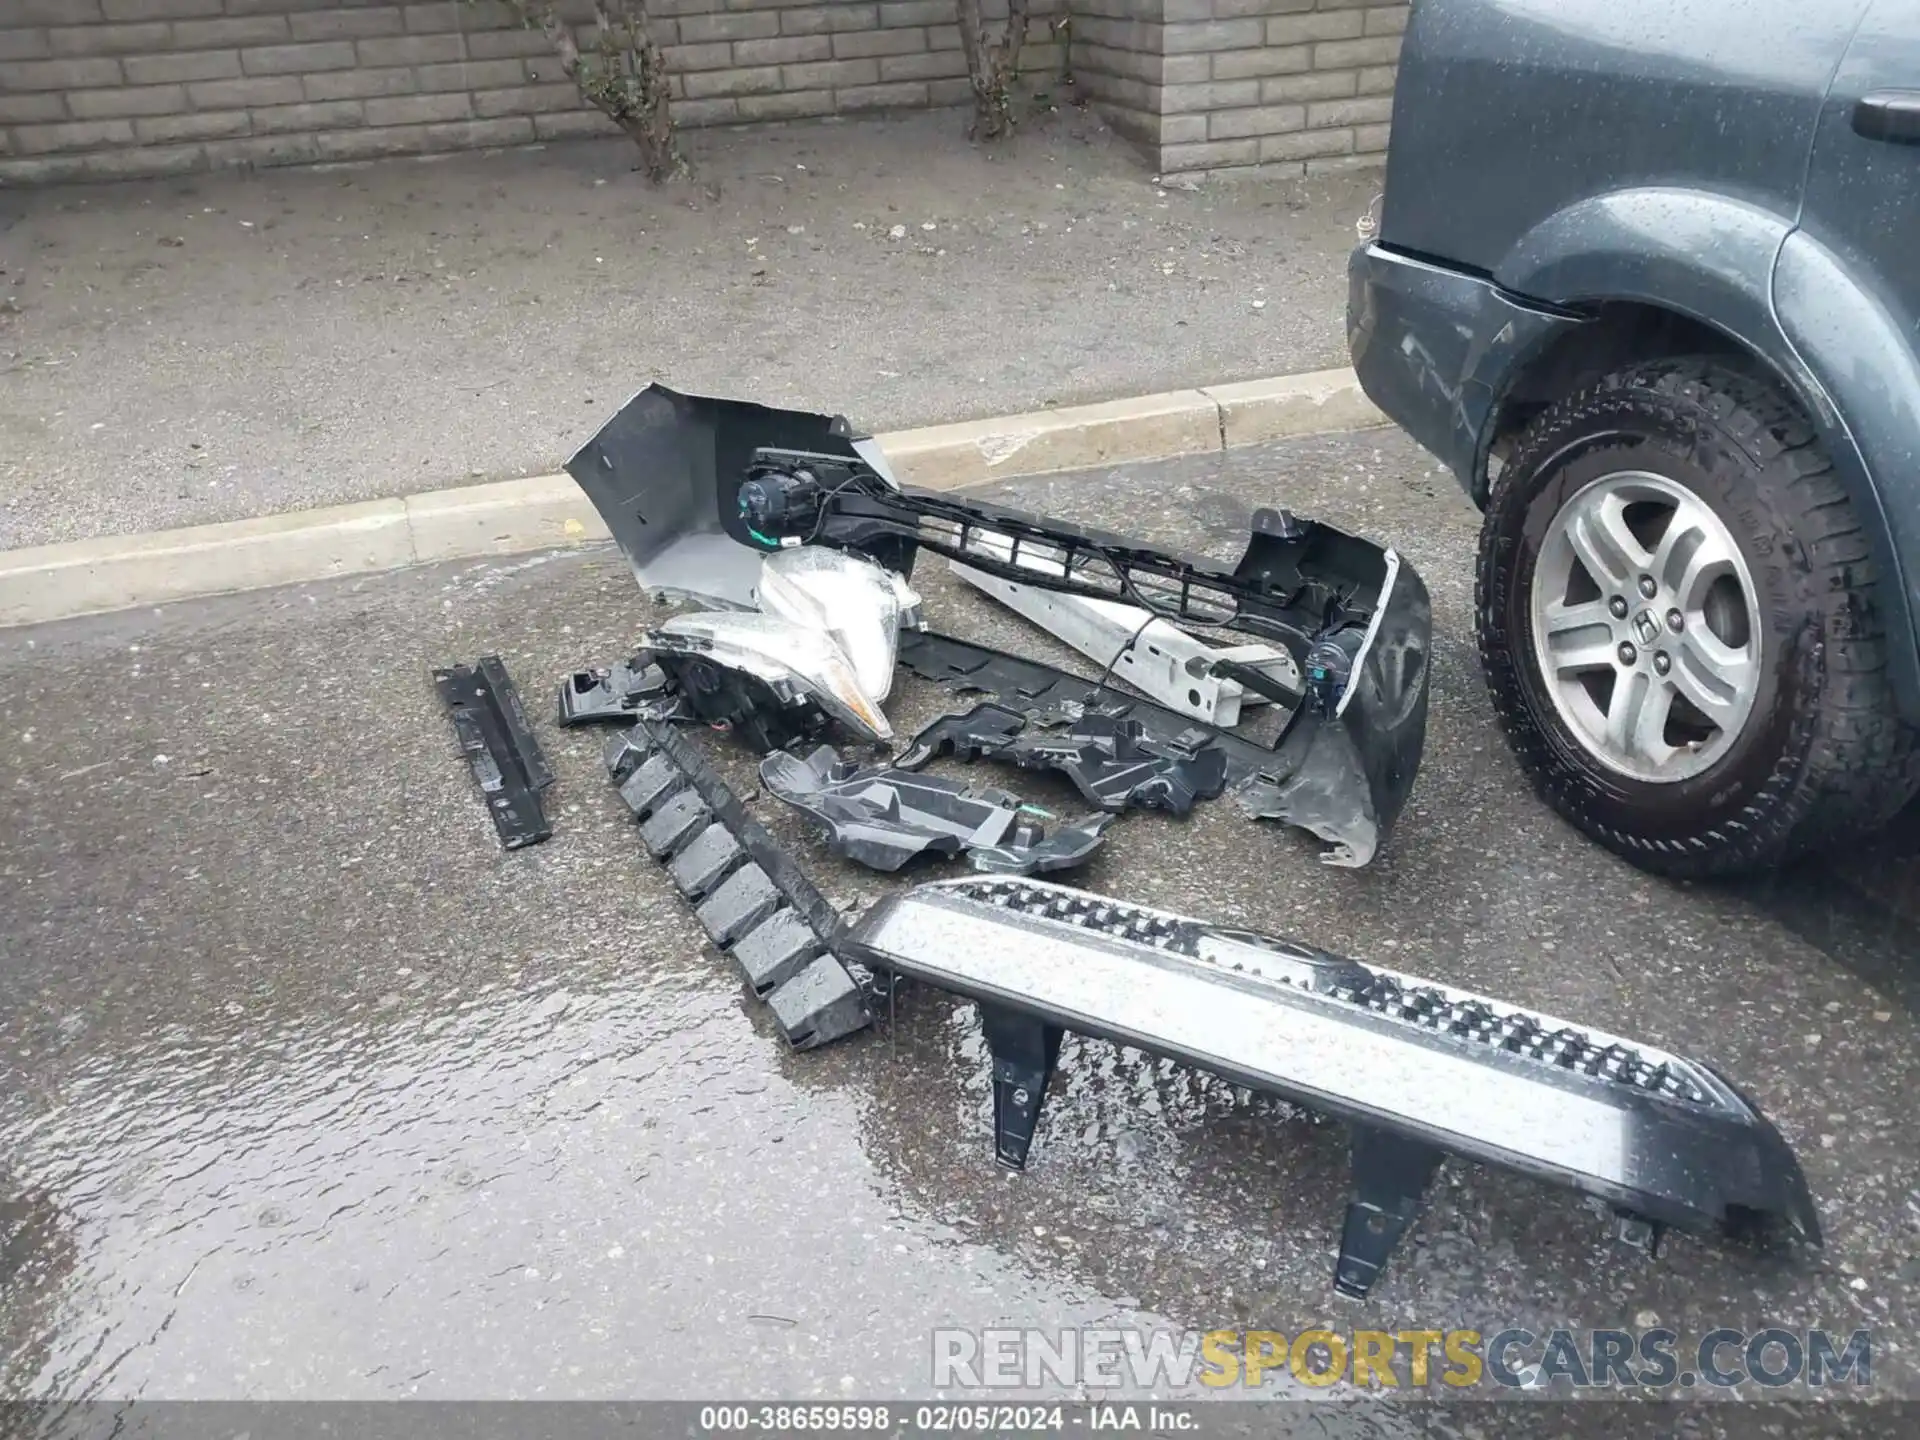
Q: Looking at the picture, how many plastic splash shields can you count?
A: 2